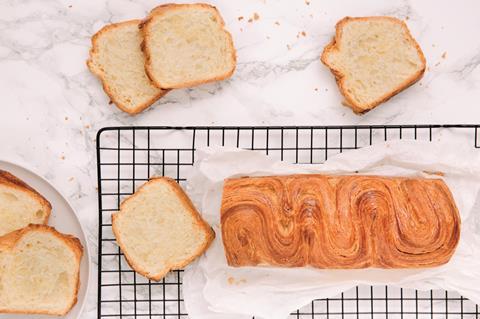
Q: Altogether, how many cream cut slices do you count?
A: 6